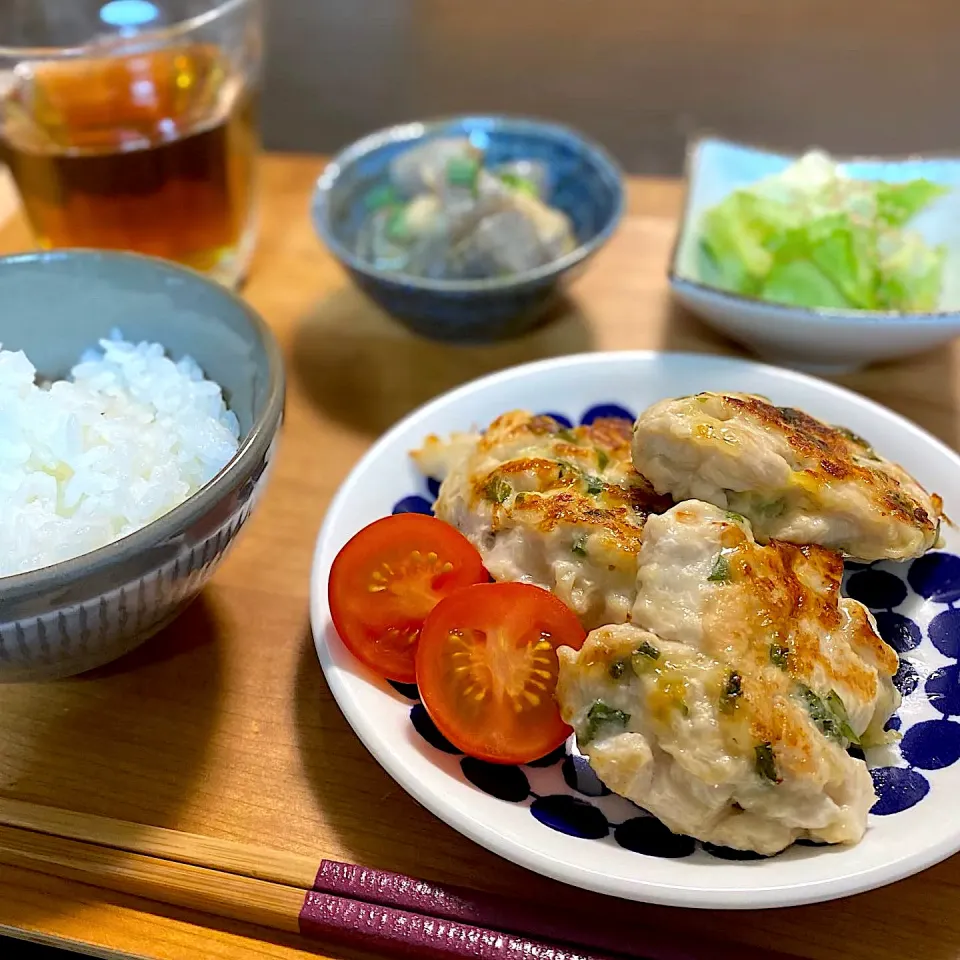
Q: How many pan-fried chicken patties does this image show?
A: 3